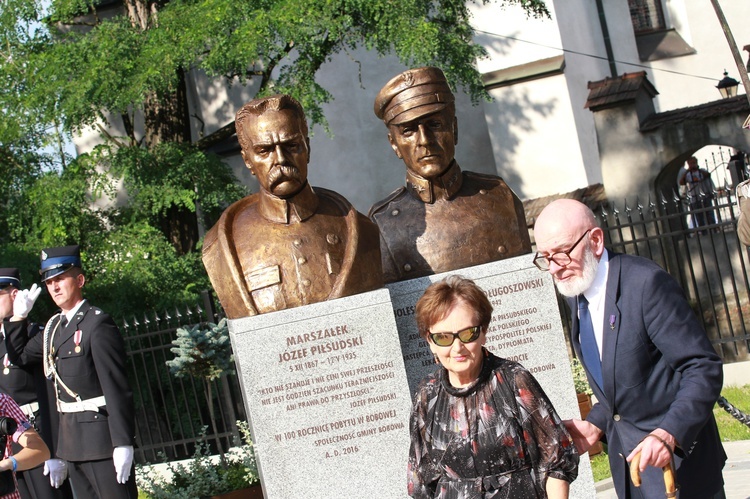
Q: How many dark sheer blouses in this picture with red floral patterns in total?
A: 1